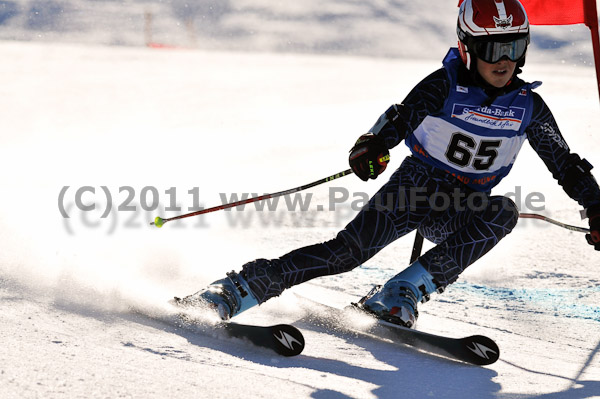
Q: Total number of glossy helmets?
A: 1